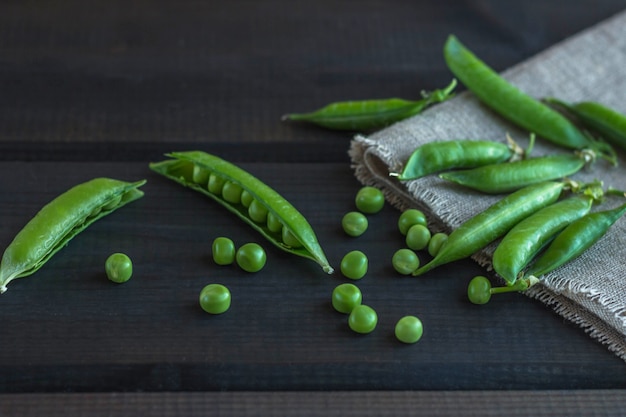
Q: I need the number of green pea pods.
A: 10